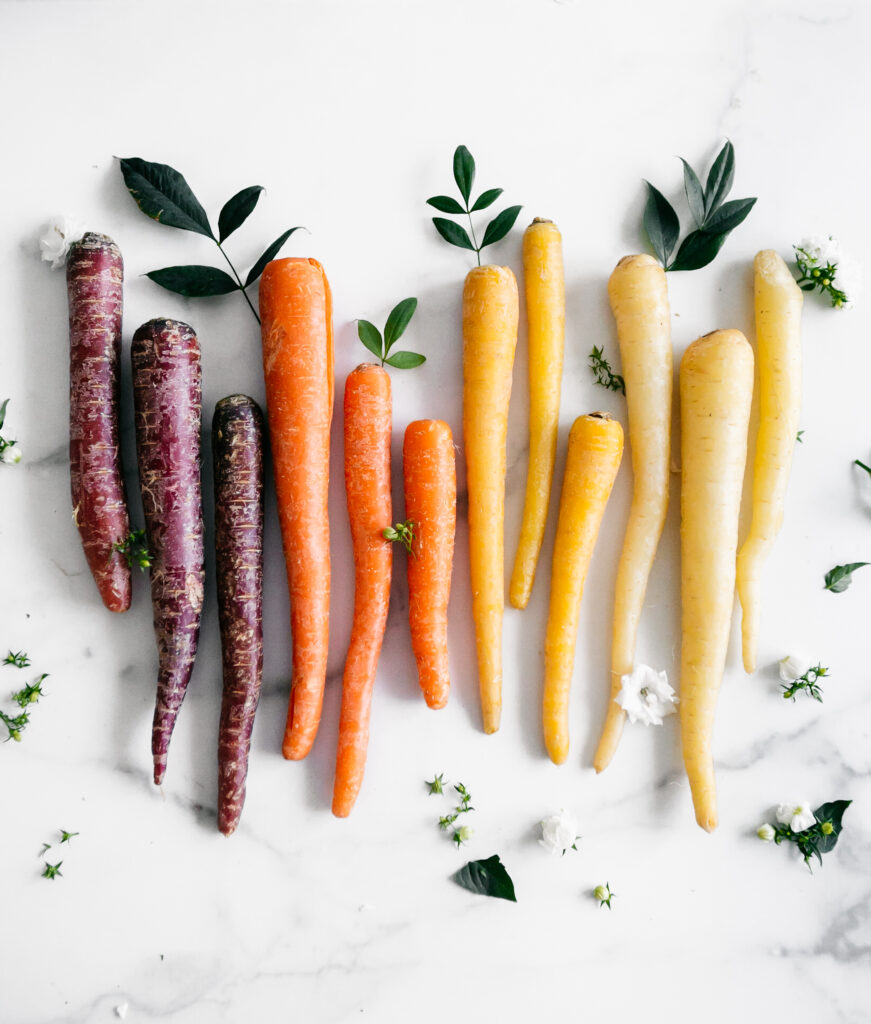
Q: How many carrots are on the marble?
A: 12